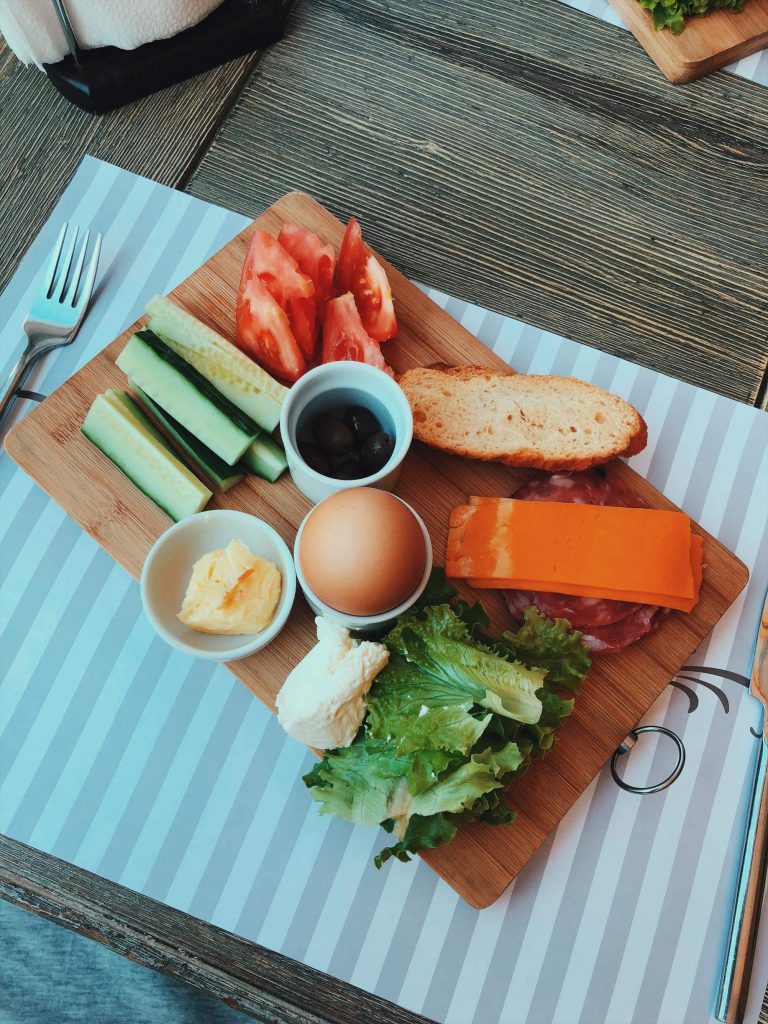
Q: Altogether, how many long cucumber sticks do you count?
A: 5